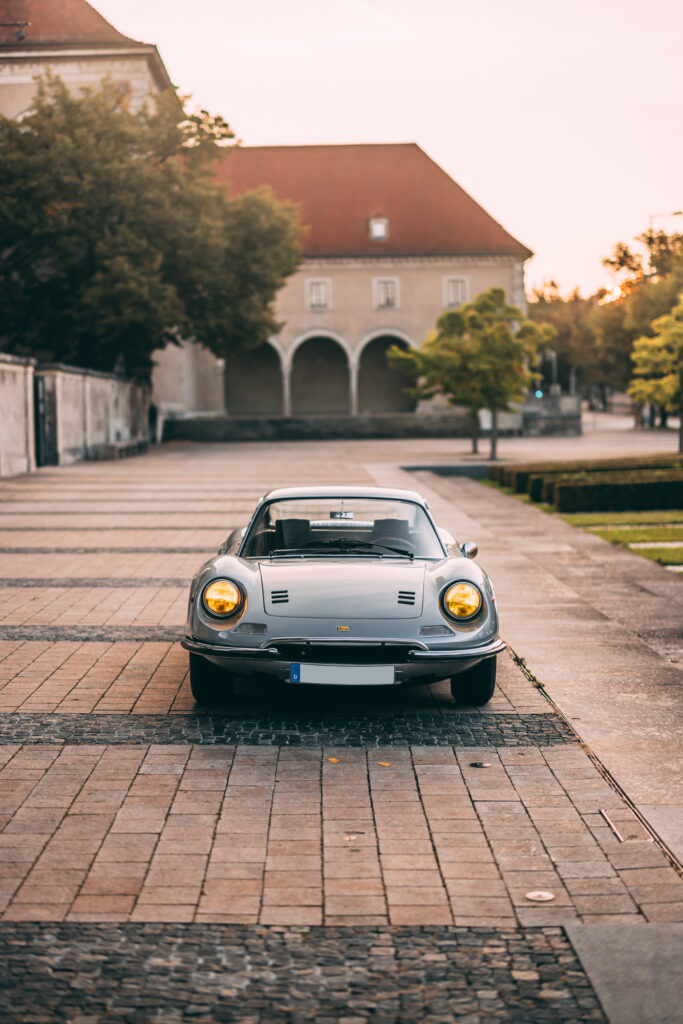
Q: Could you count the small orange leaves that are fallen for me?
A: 2